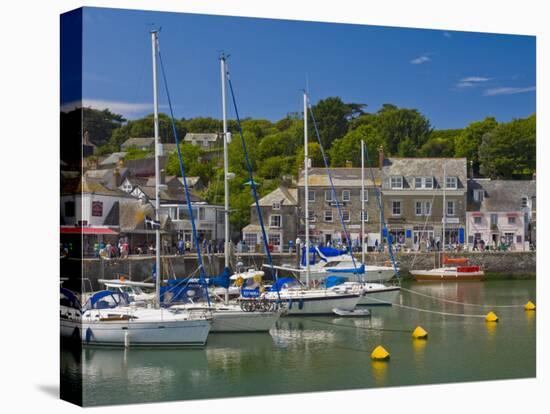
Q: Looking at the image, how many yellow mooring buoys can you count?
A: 4